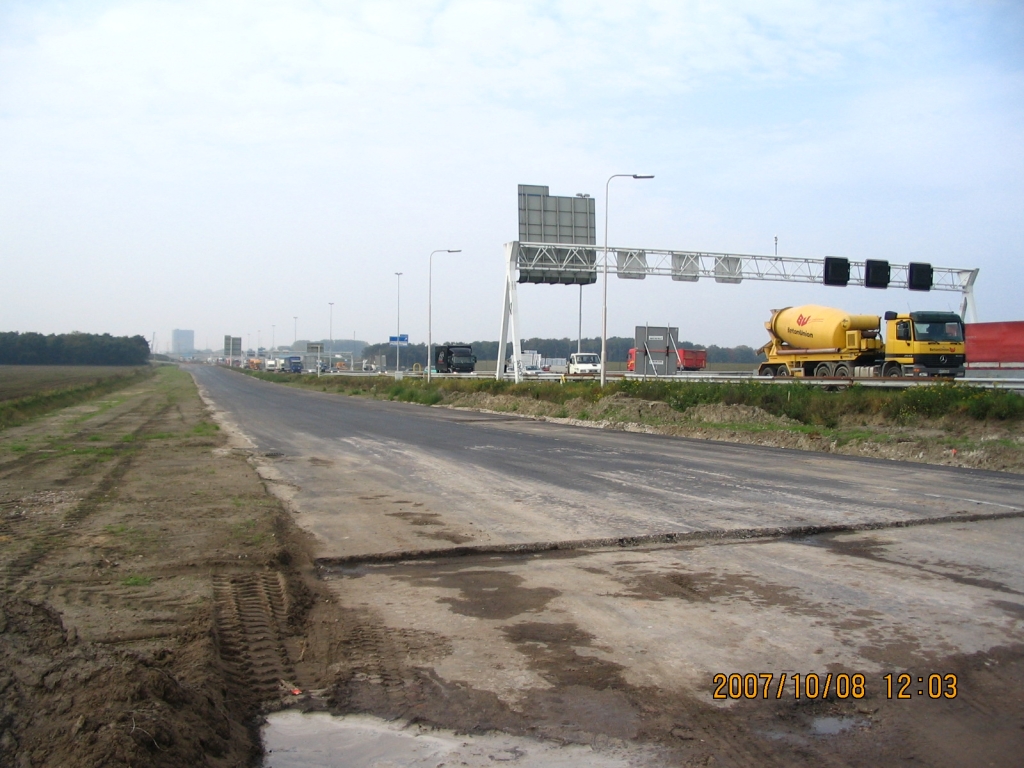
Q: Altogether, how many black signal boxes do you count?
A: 3